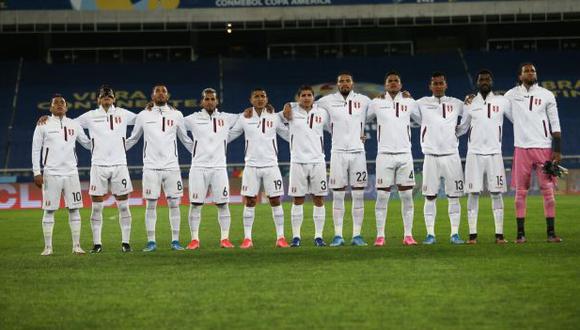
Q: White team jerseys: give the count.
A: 11